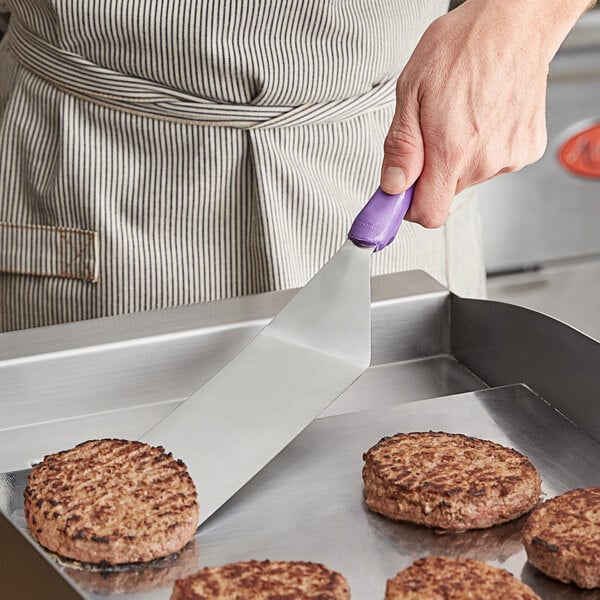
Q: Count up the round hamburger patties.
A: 5